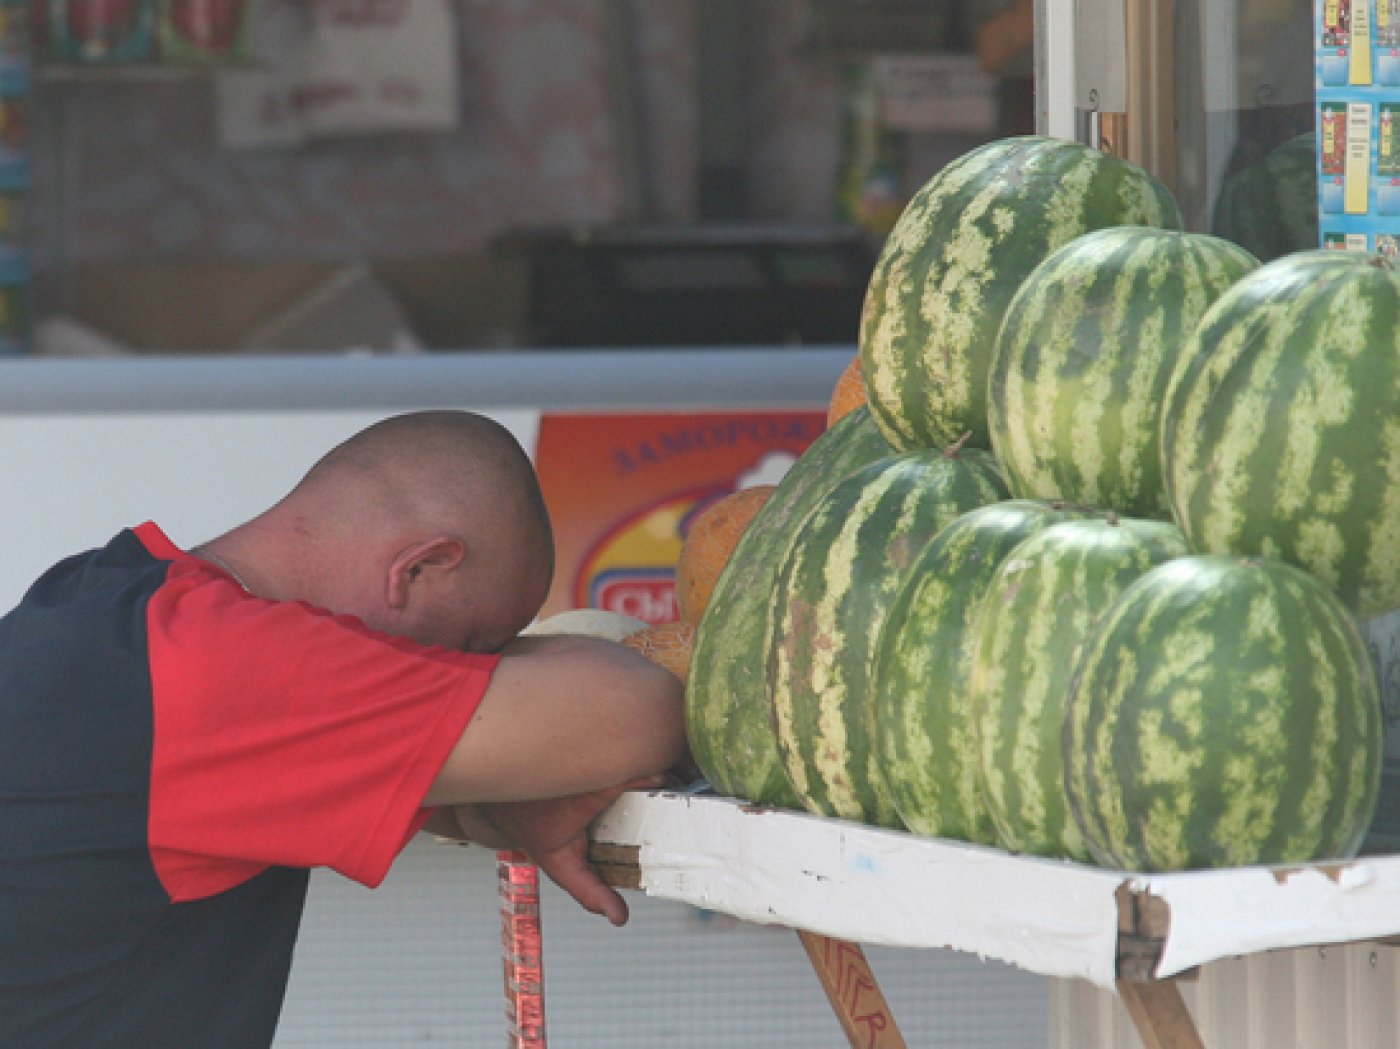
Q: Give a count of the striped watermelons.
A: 8